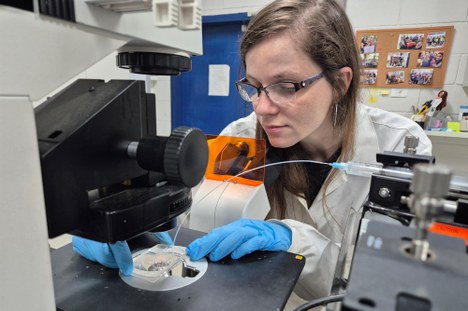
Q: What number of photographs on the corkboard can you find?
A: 9